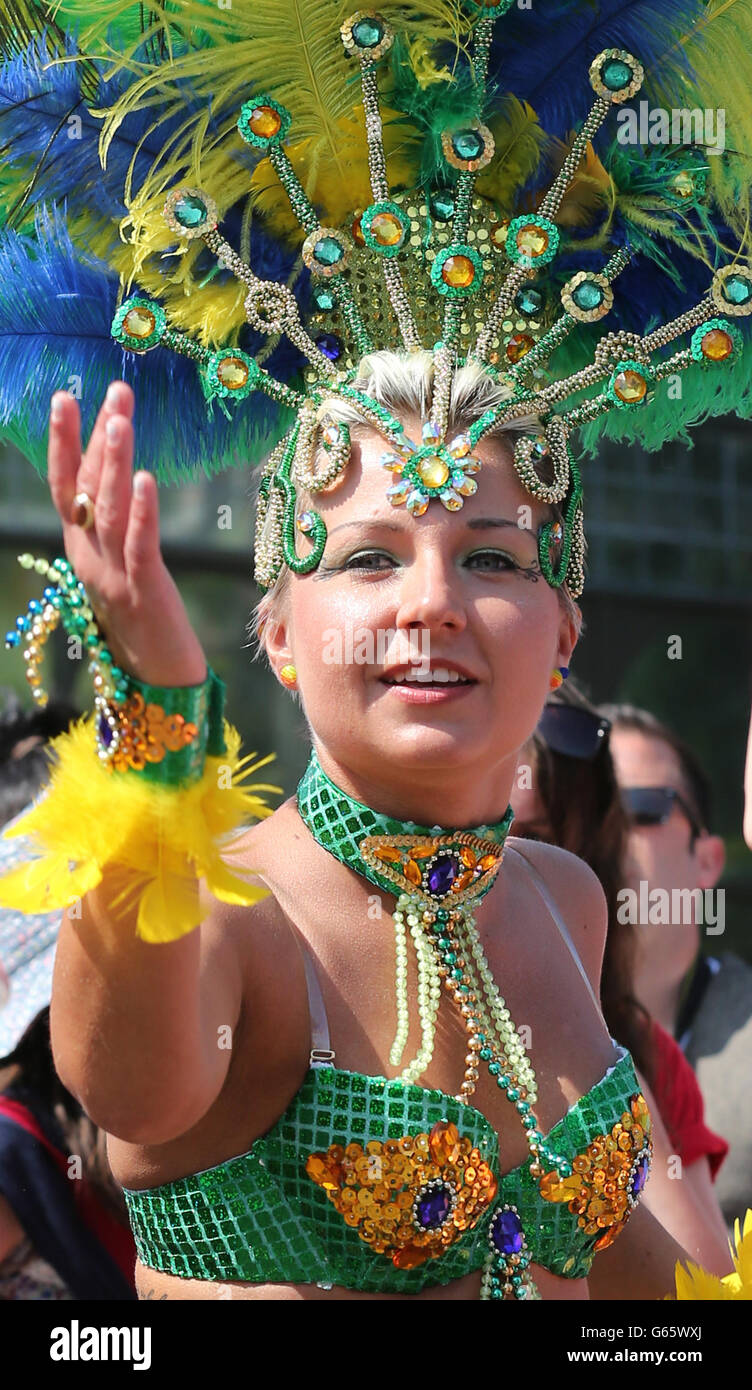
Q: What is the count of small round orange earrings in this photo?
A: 2